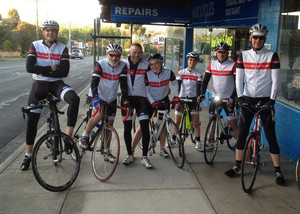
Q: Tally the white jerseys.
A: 7